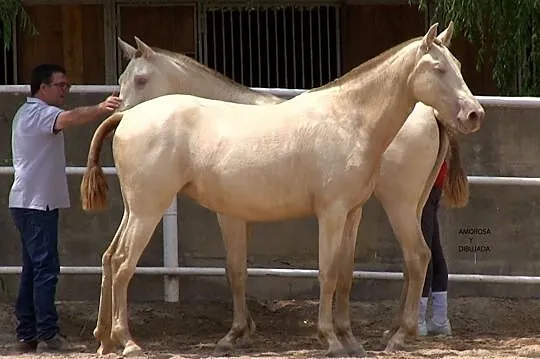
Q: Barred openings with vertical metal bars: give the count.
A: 1